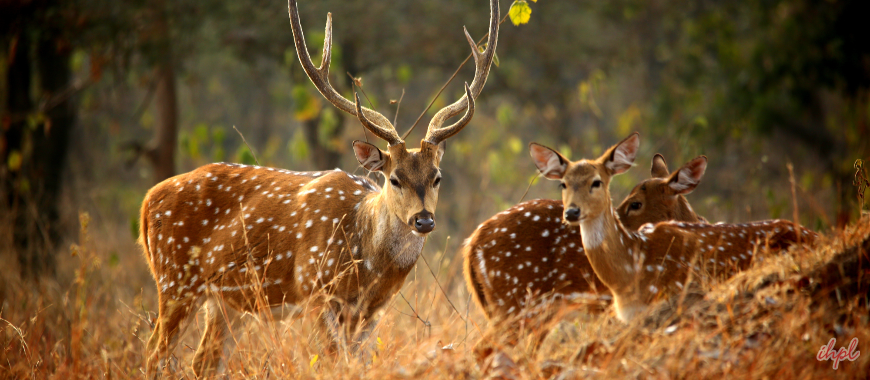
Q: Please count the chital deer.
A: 3